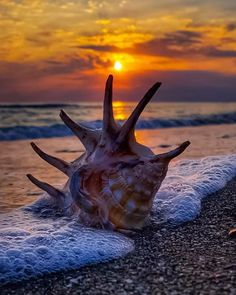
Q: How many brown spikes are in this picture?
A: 6